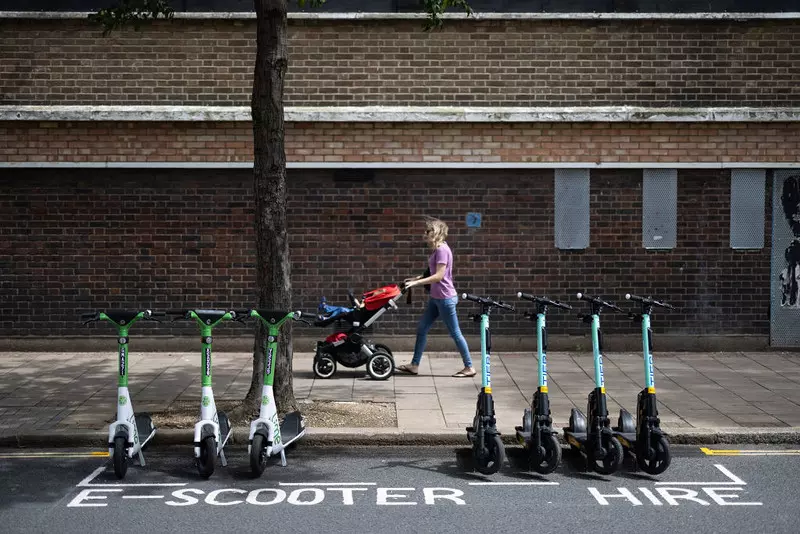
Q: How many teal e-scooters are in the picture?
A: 4